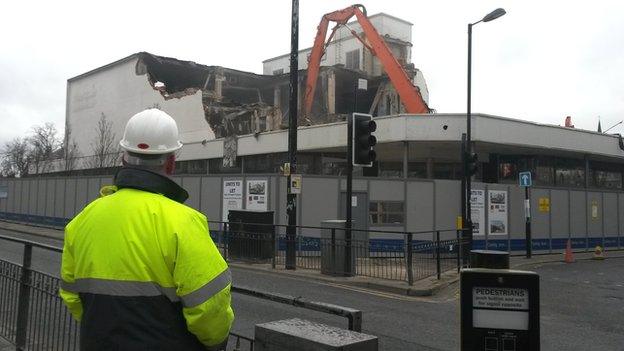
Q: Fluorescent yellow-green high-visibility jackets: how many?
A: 1